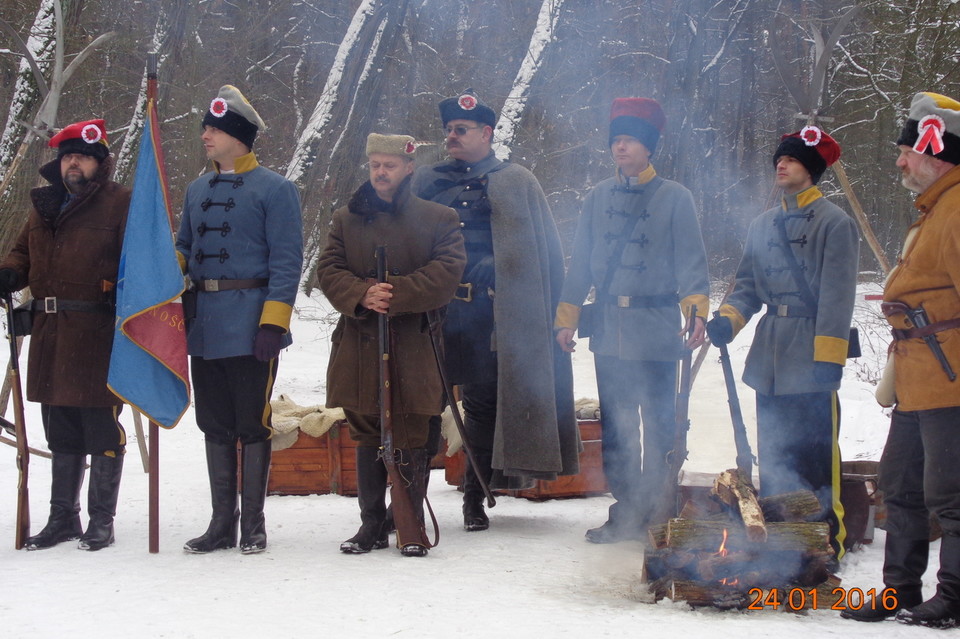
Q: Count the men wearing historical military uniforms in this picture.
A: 7